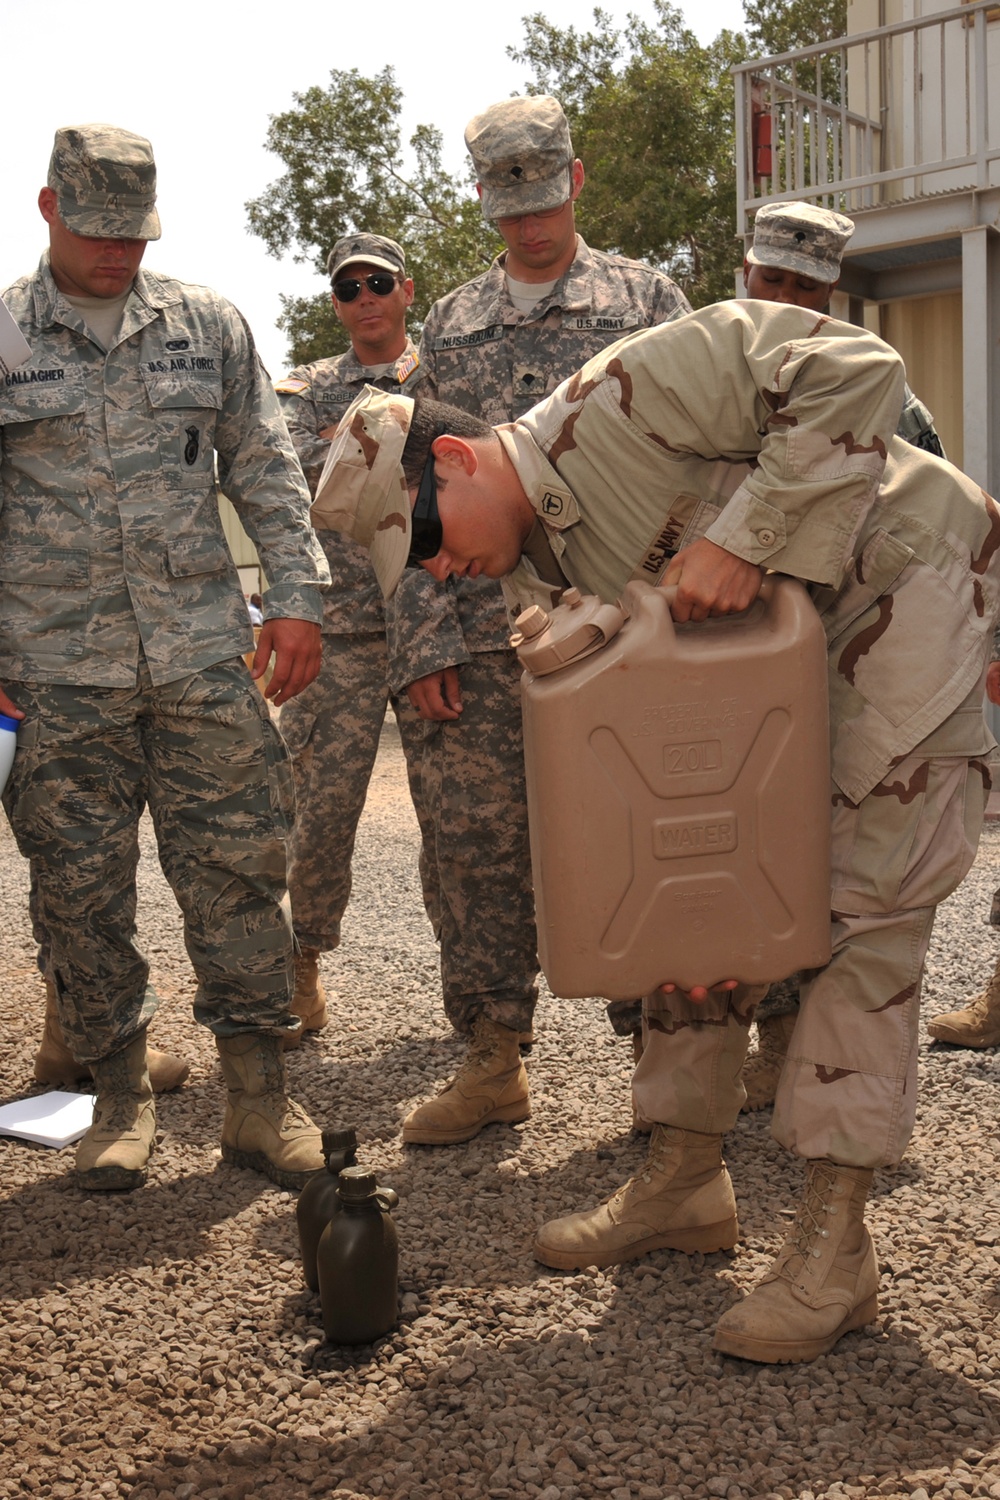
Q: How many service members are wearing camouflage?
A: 5